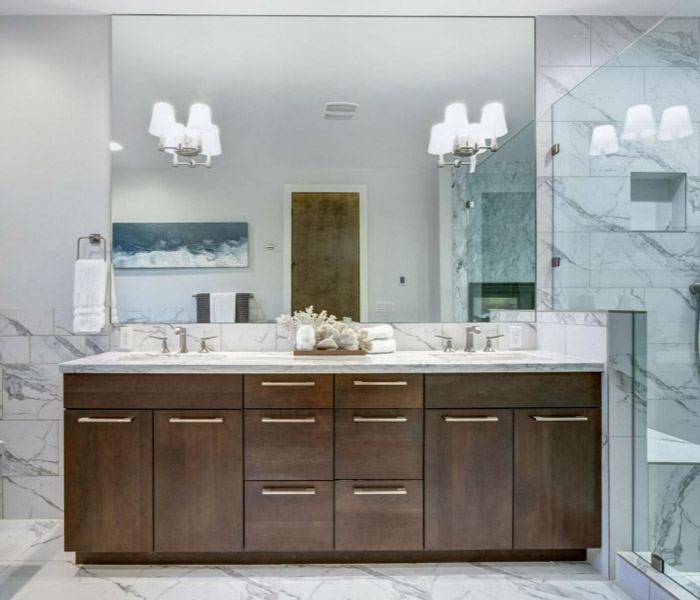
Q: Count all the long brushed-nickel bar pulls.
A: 10